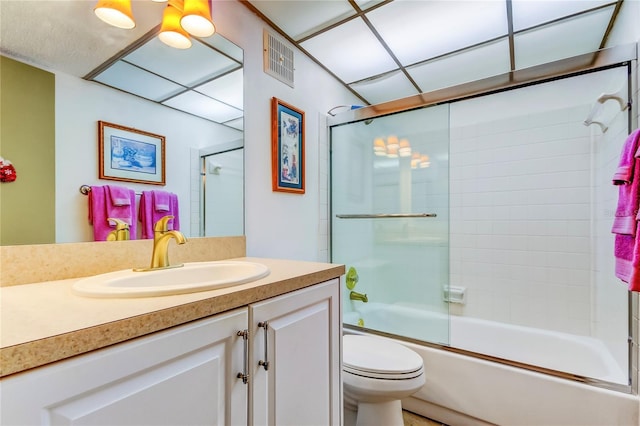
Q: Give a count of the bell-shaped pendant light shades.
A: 3